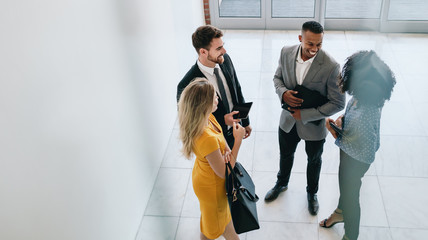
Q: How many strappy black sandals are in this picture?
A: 1